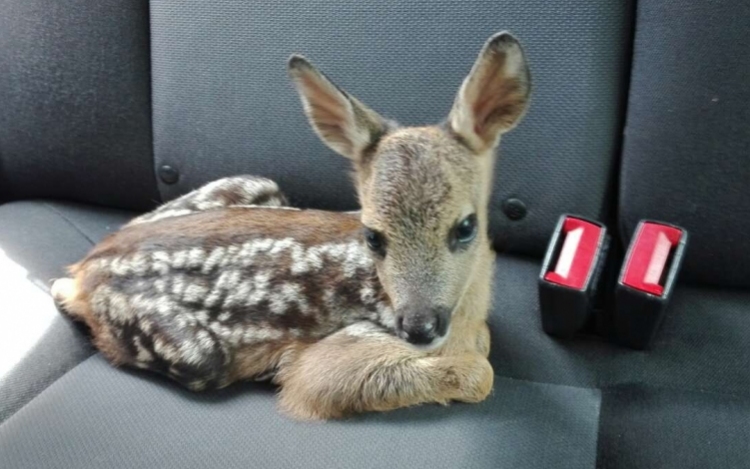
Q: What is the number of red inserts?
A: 2